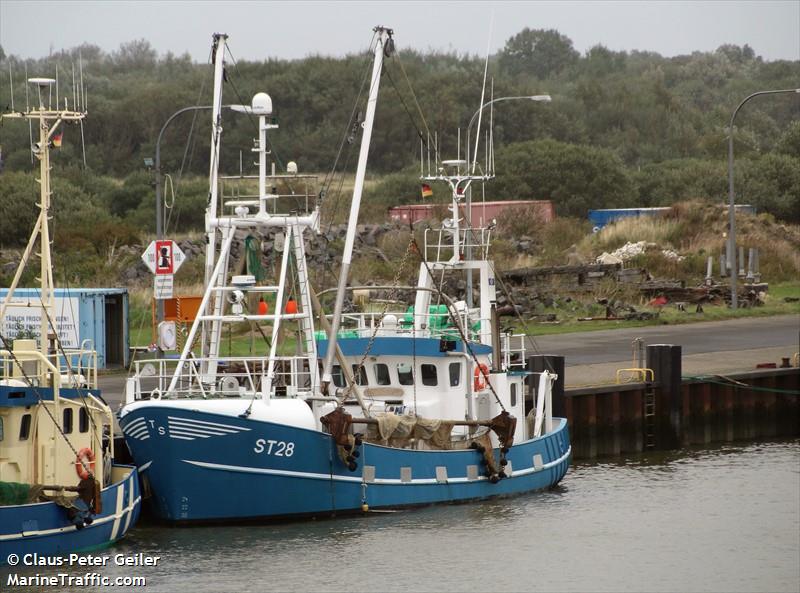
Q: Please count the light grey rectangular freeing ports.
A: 6